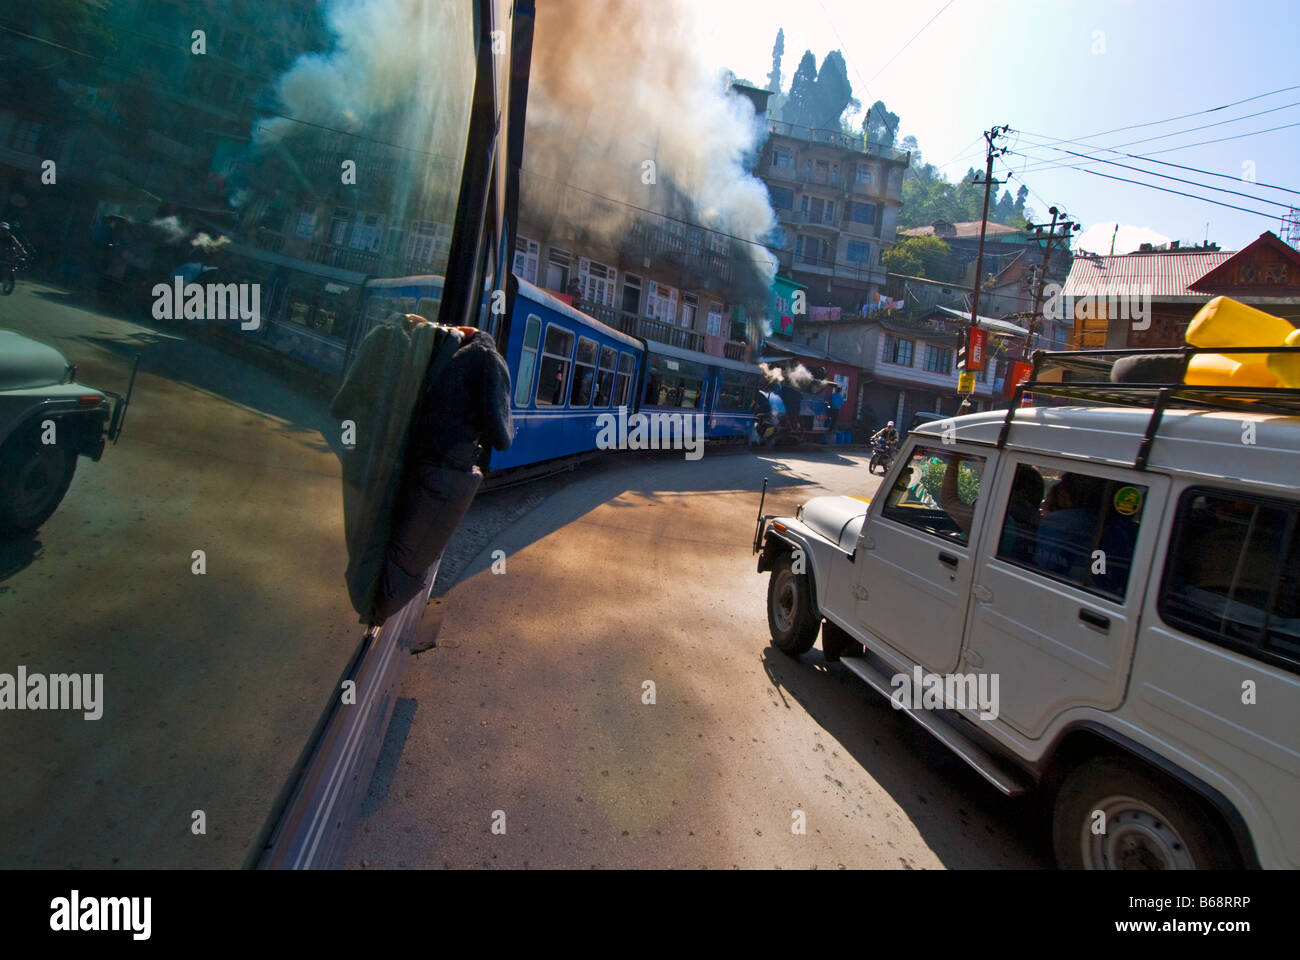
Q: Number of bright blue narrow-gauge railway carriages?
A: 2